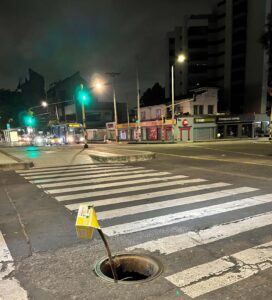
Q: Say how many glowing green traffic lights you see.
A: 2